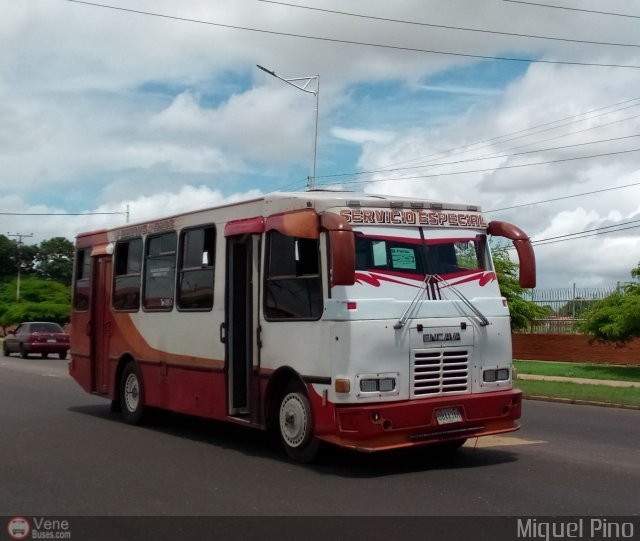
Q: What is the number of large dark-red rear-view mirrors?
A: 2